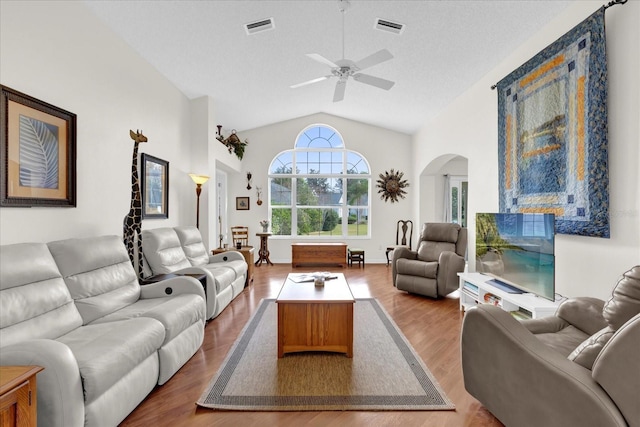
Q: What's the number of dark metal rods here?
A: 1